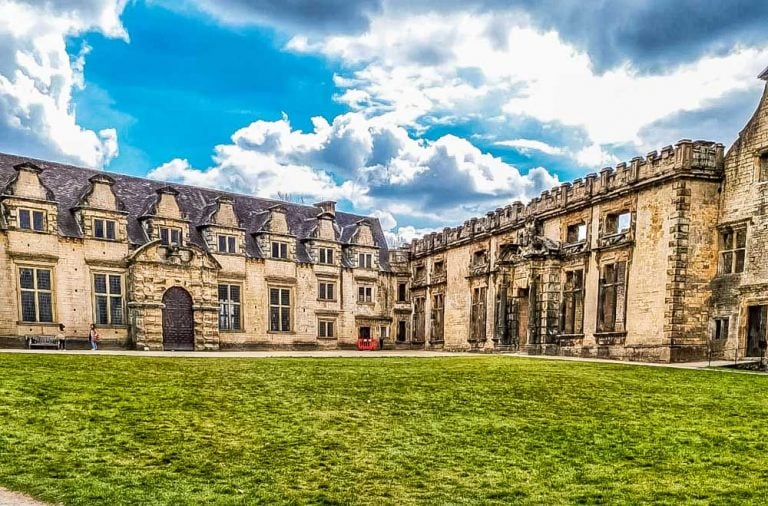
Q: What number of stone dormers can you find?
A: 7